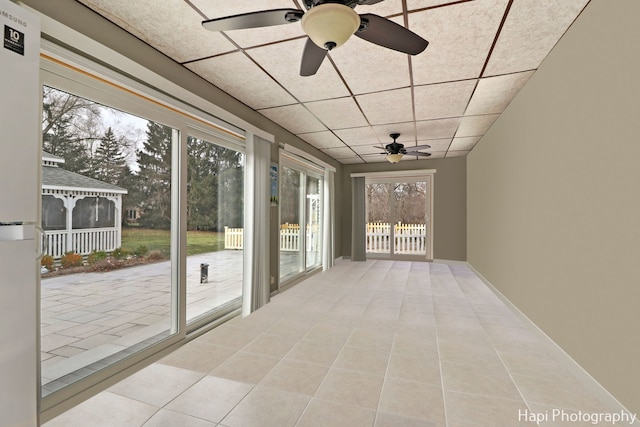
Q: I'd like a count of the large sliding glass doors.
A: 3